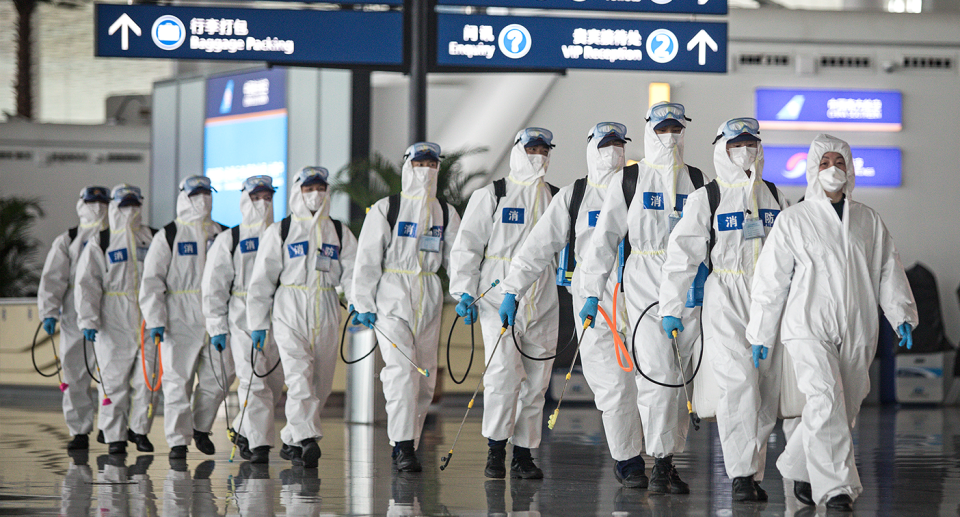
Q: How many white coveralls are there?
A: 11